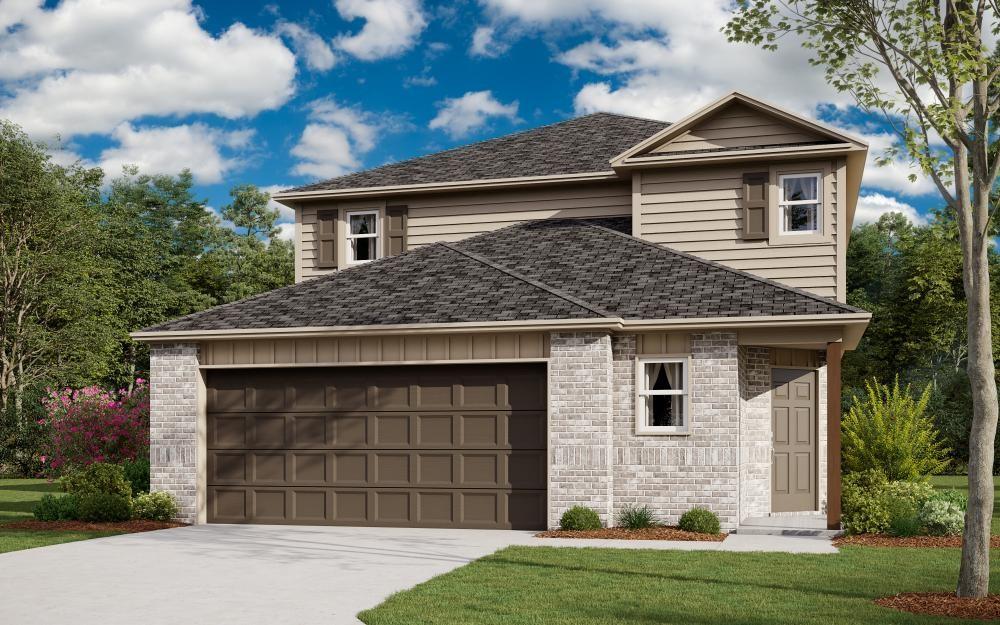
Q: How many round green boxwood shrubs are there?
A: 2